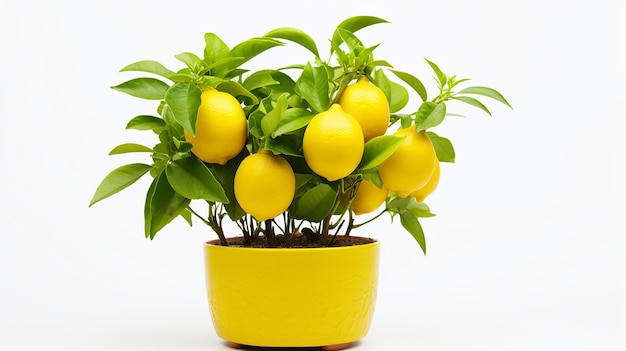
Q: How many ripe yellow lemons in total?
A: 7